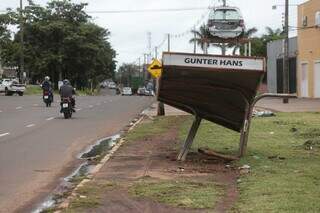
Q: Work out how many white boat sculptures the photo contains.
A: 0